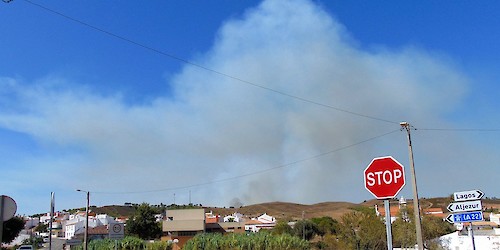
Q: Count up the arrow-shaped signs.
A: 3